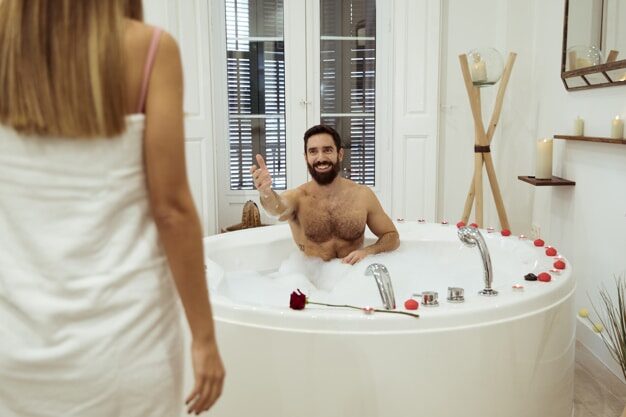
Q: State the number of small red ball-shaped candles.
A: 8